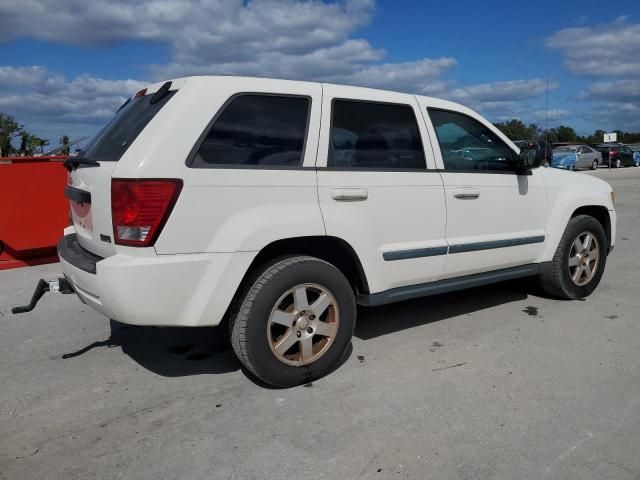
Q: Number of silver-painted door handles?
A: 0